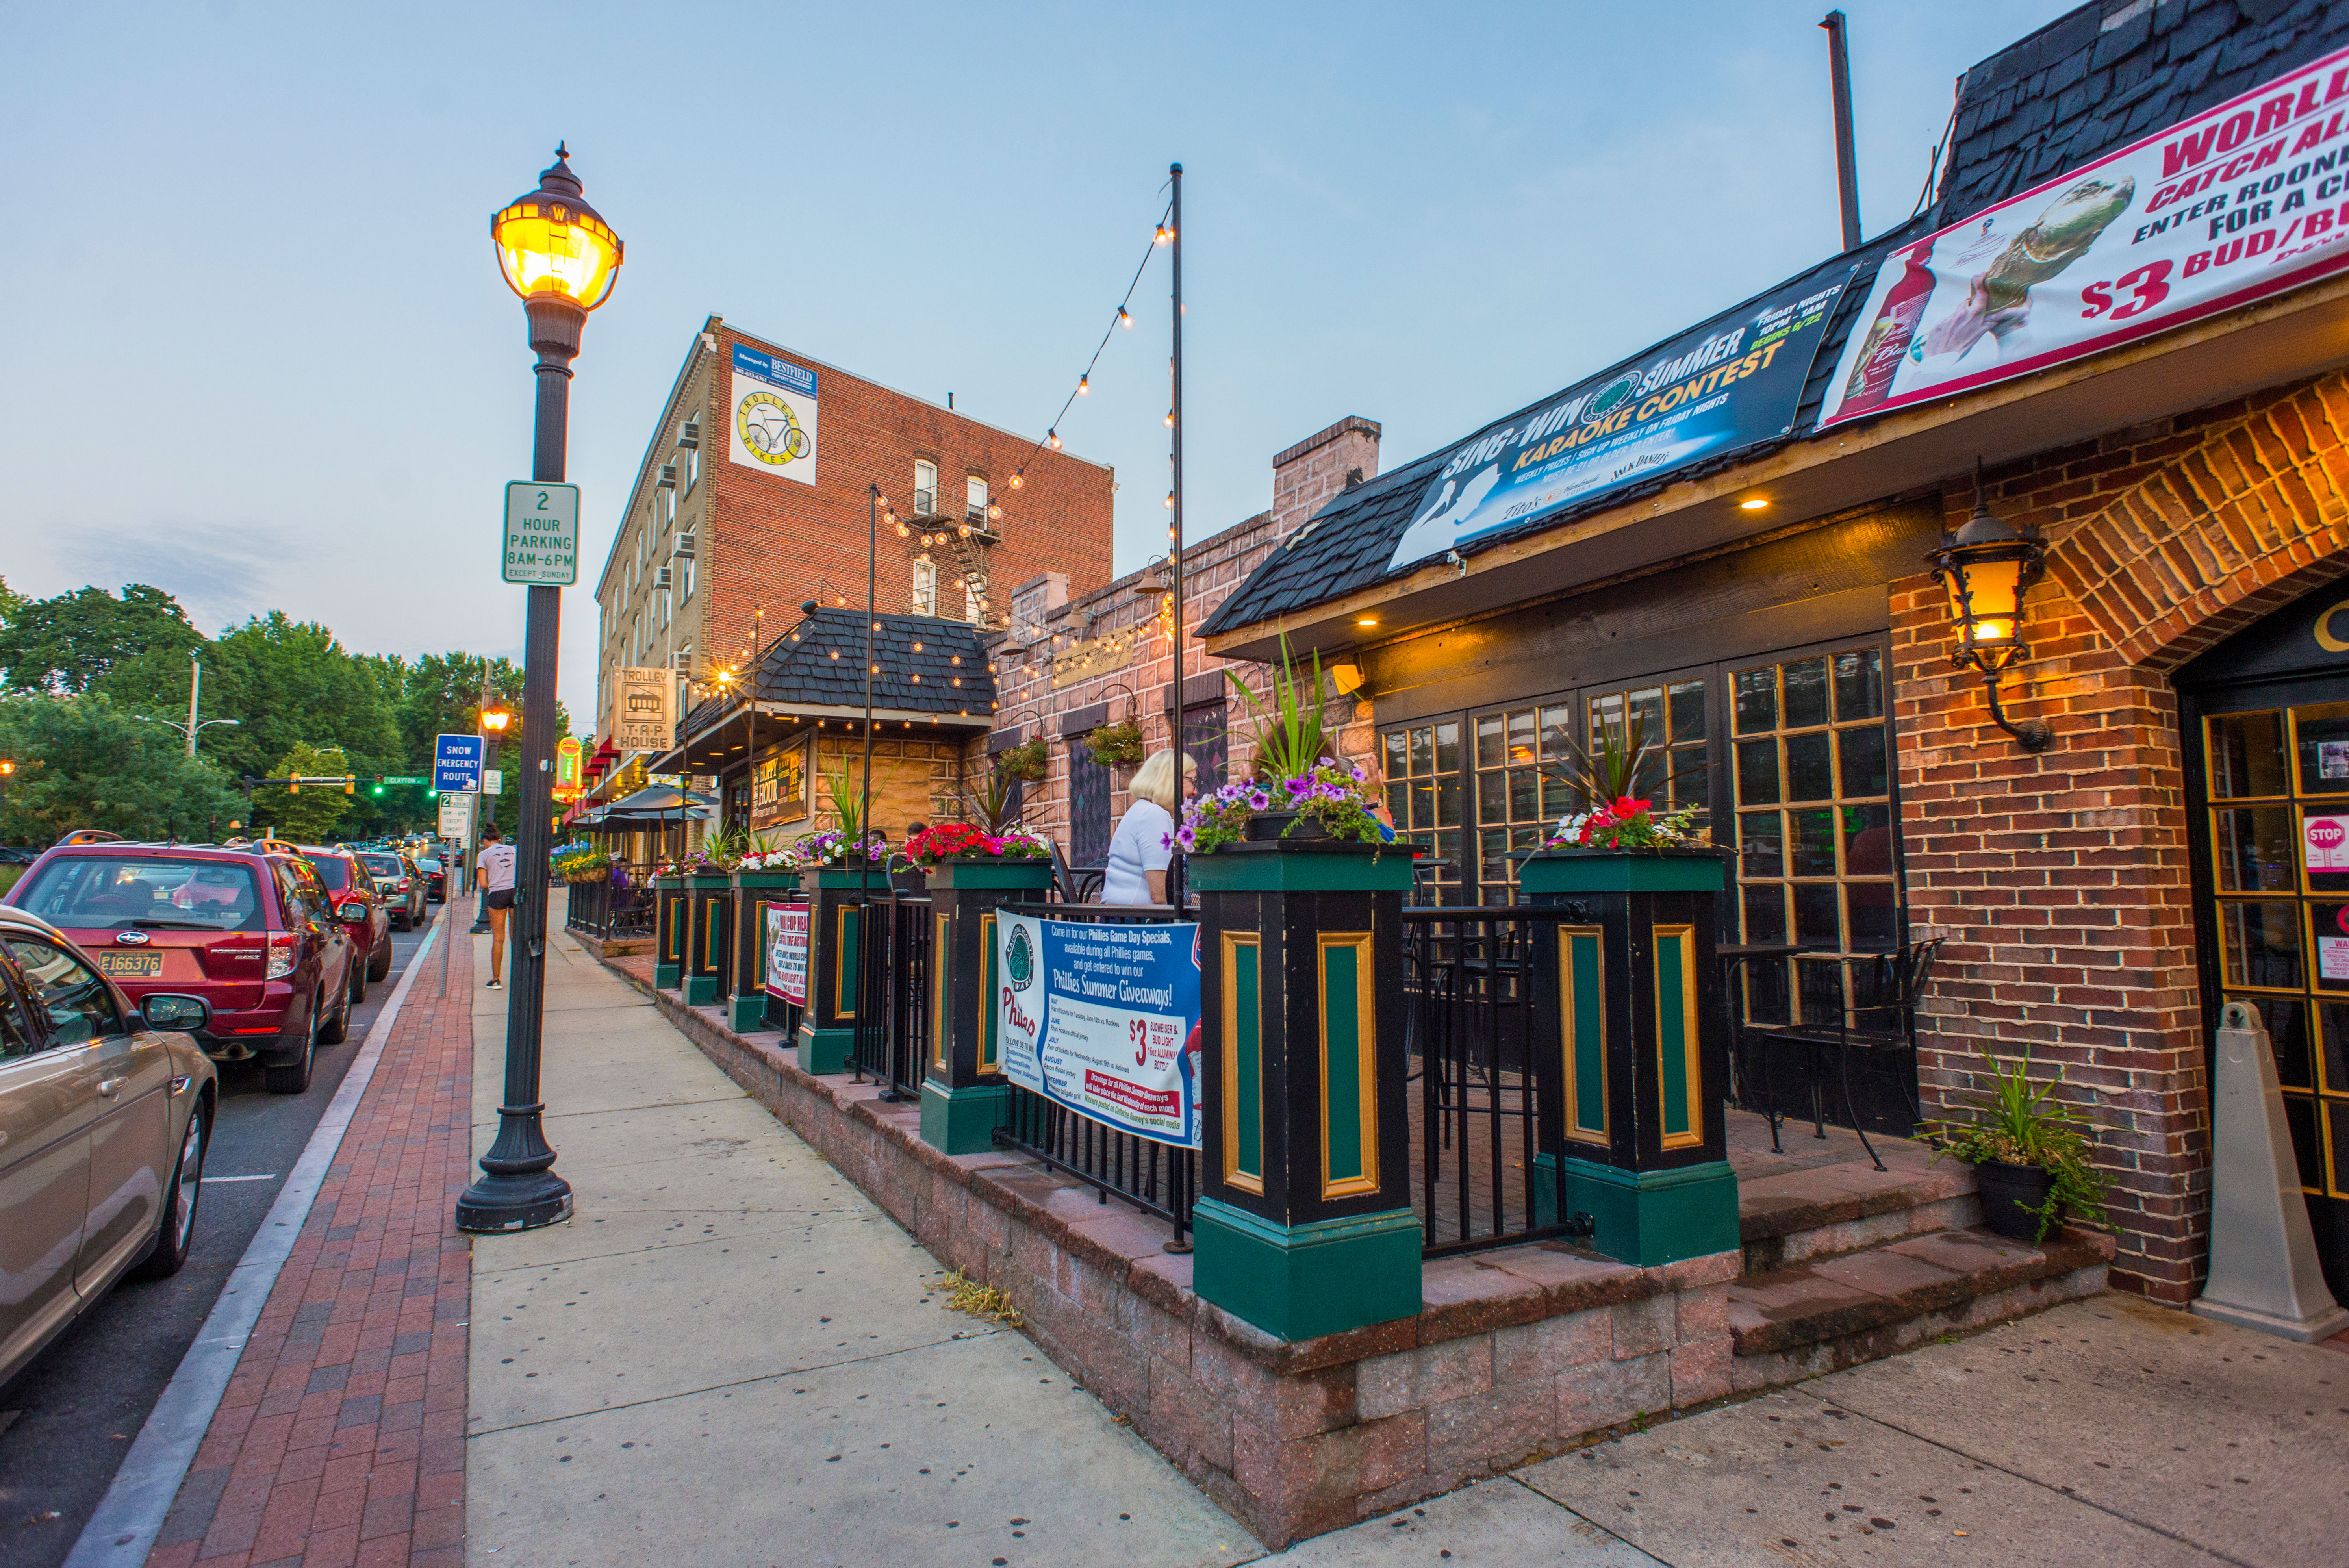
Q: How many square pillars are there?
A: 7